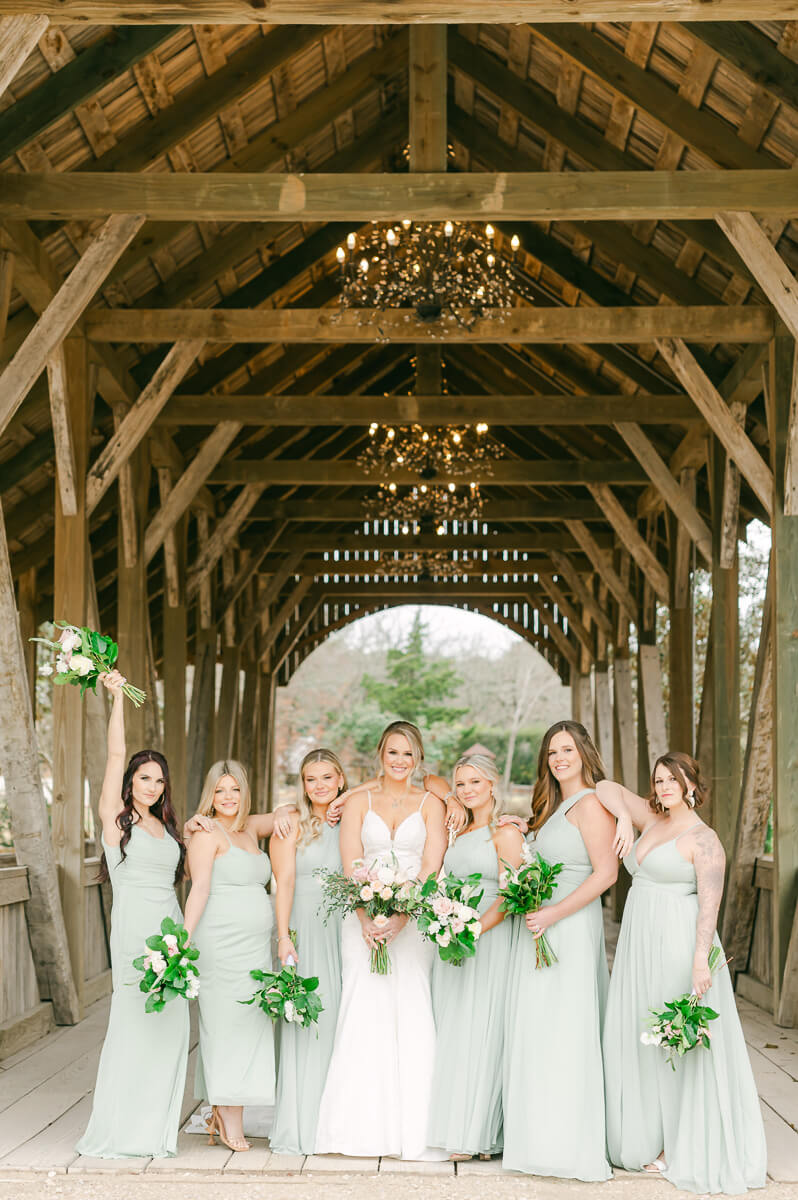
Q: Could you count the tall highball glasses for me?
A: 0